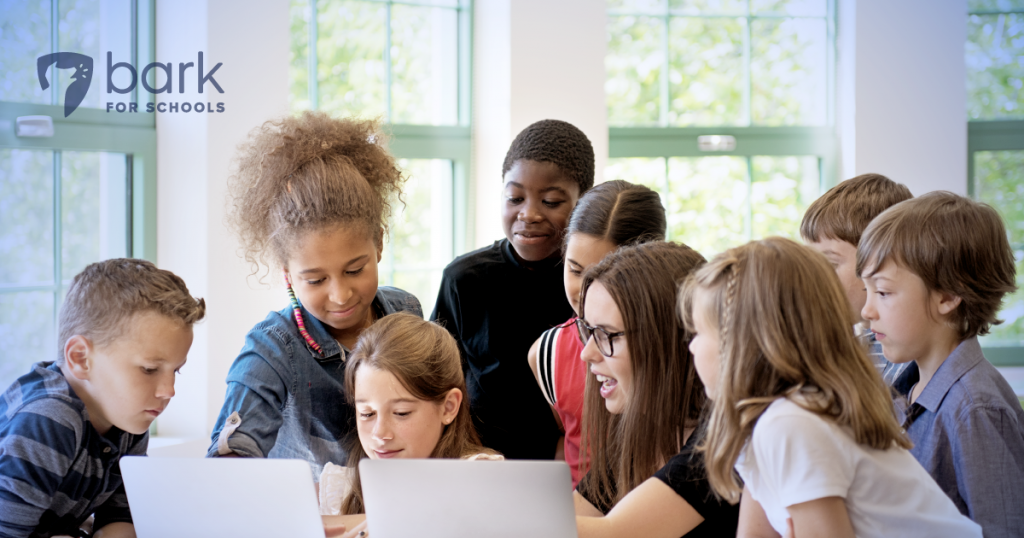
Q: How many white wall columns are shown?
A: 3